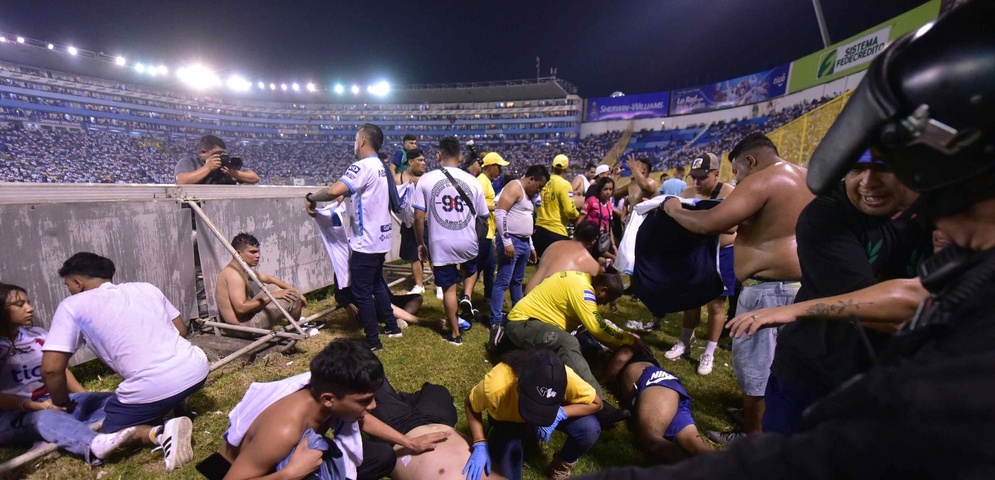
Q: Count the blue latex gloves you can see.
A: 2